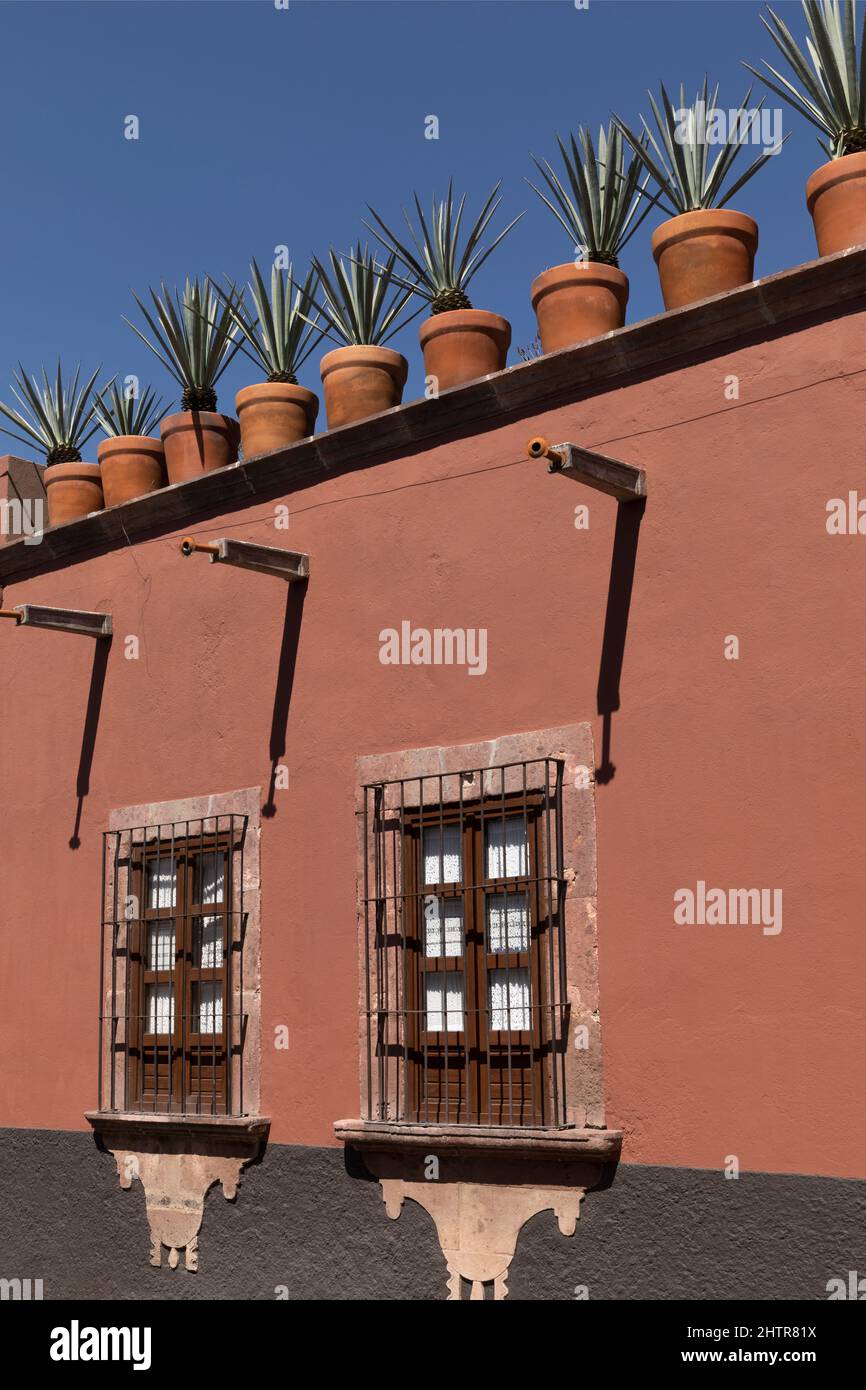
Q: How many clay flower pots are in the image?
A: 9